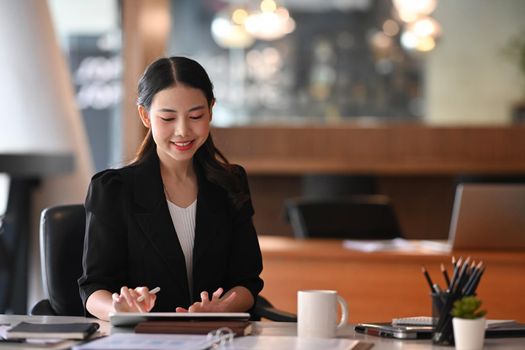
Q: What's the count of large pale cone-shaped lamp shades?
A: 1